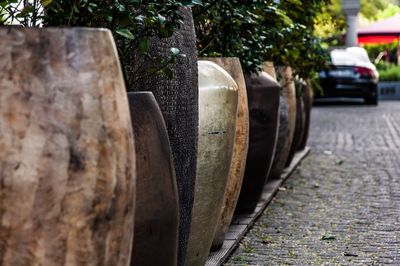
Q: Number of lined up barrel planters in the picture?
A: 10